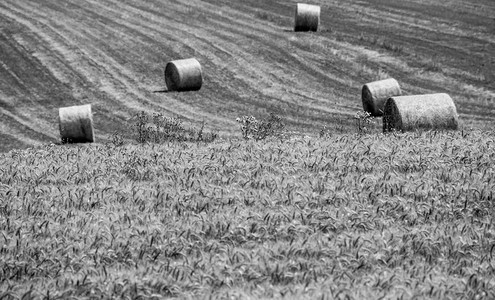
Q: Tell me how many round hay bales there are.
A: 5